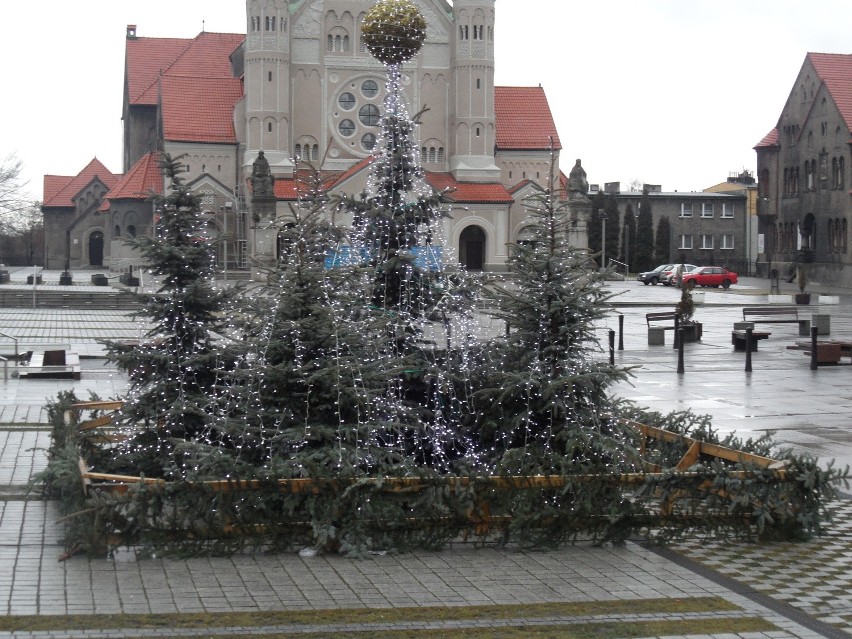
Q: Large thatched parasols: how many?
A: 0